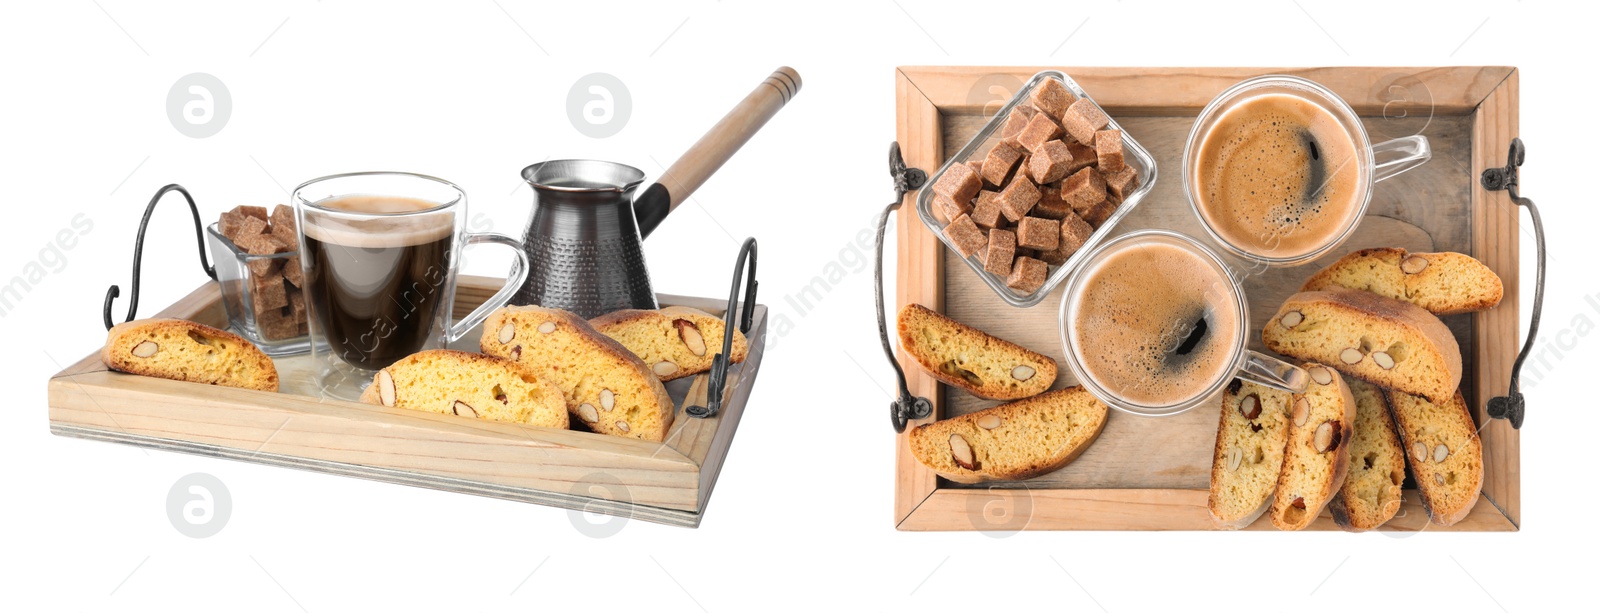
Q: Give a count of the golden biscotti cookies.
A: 12